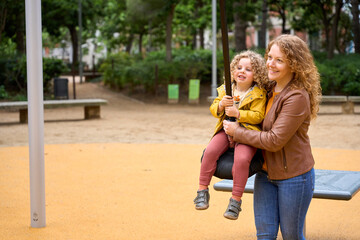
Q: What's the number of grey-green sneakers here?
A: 2